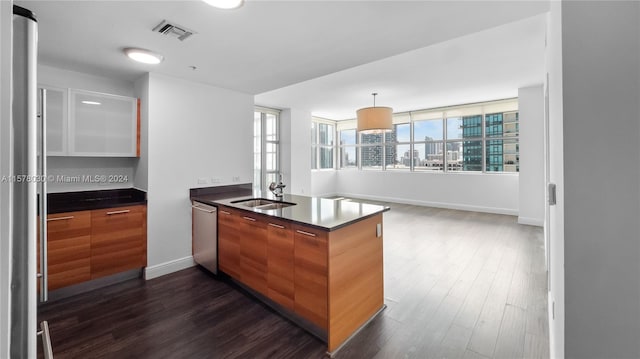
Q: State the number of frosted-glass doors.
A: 2